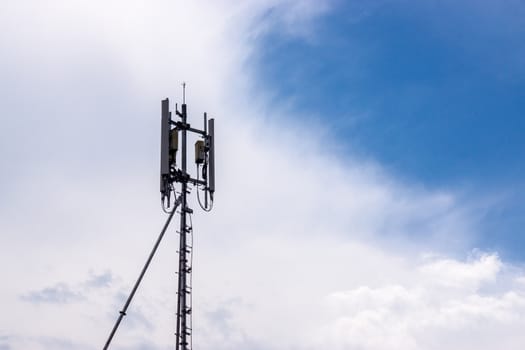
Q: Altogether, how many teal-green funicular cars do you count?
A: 0